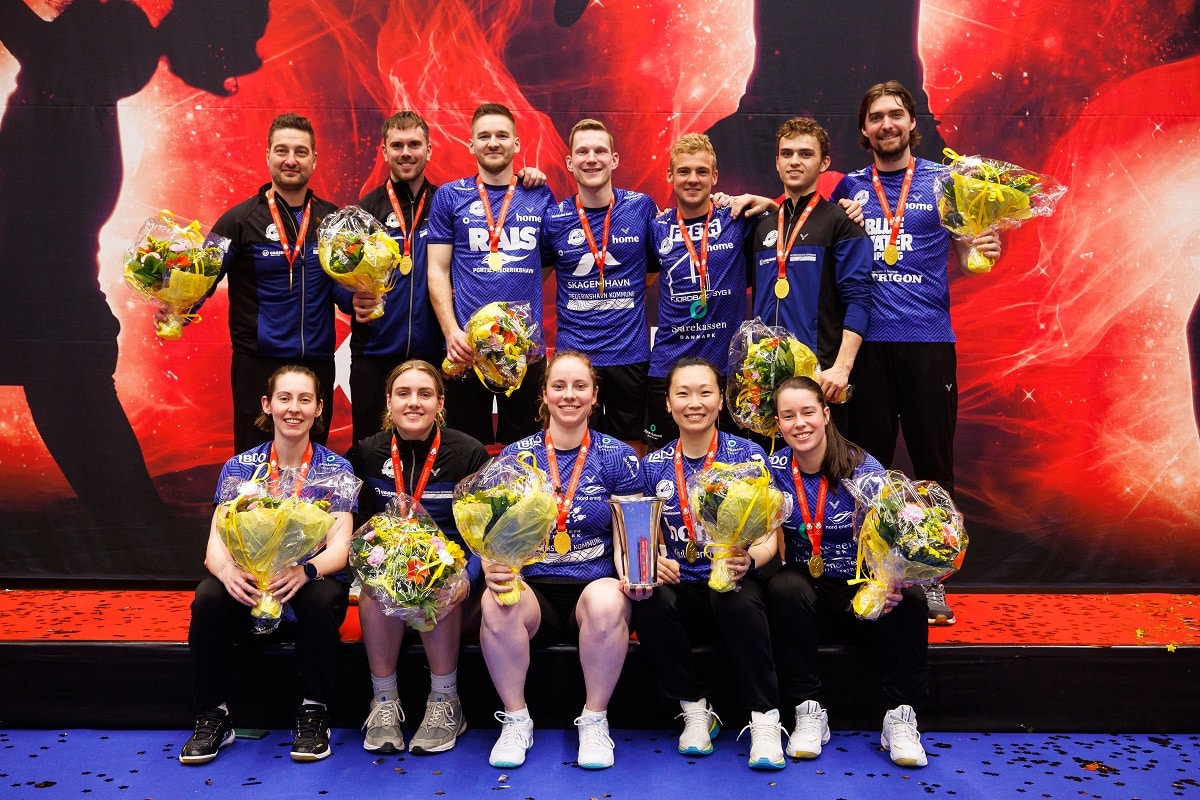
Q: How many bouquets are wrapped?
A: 10